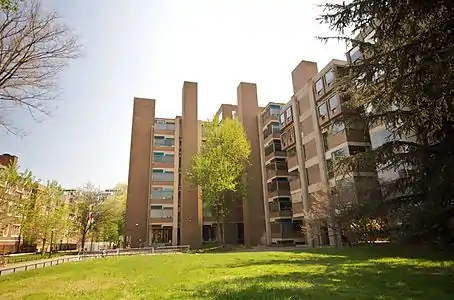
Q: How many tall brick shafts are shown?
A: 4